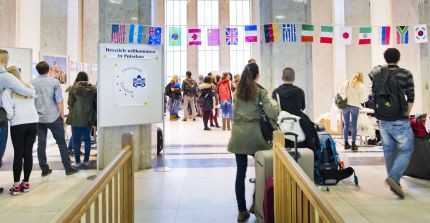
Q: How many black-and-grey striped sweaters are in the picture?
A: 1